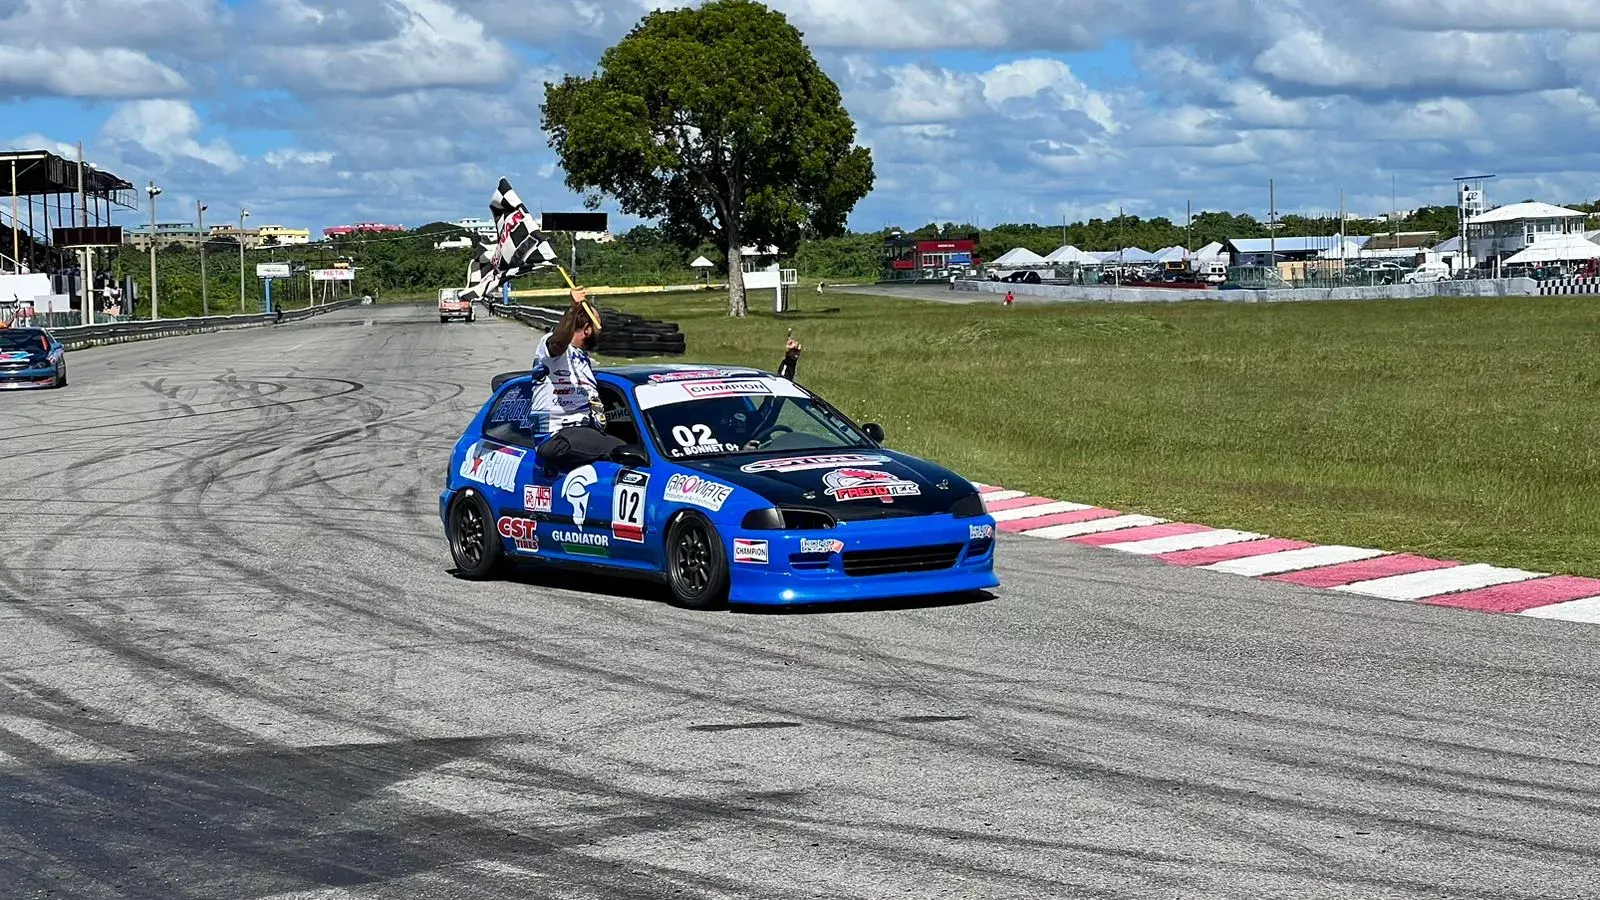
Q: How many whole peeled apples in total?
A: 0